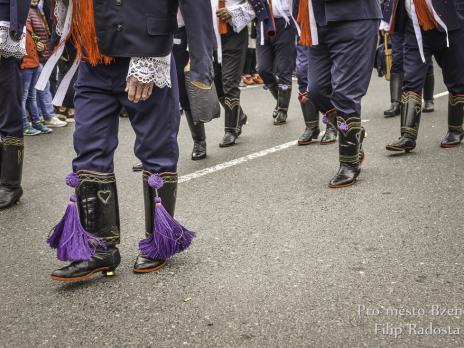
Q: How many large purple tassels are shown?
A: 2